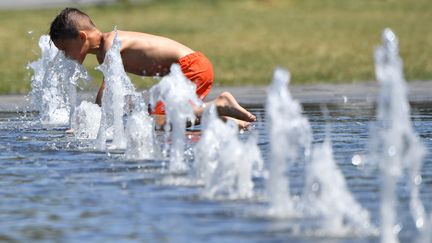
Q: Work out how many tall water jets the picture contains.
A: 5